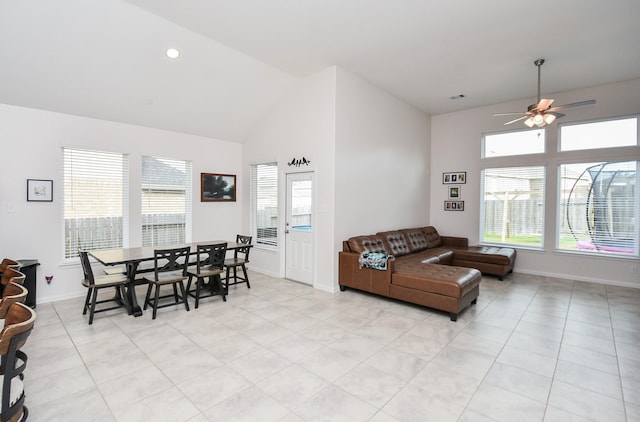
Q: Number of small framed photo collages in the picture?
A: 2